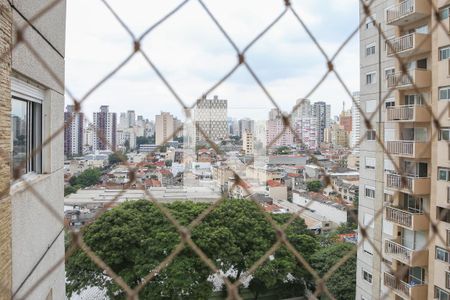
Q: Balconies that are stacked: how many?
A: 9